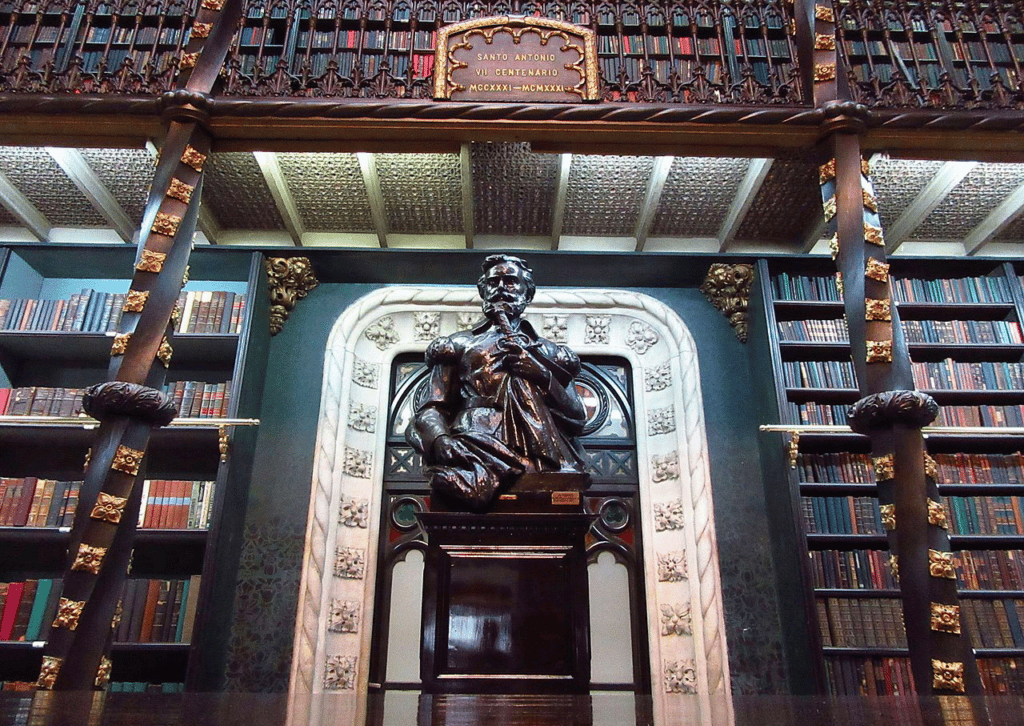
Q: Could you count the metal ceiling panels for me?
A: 13